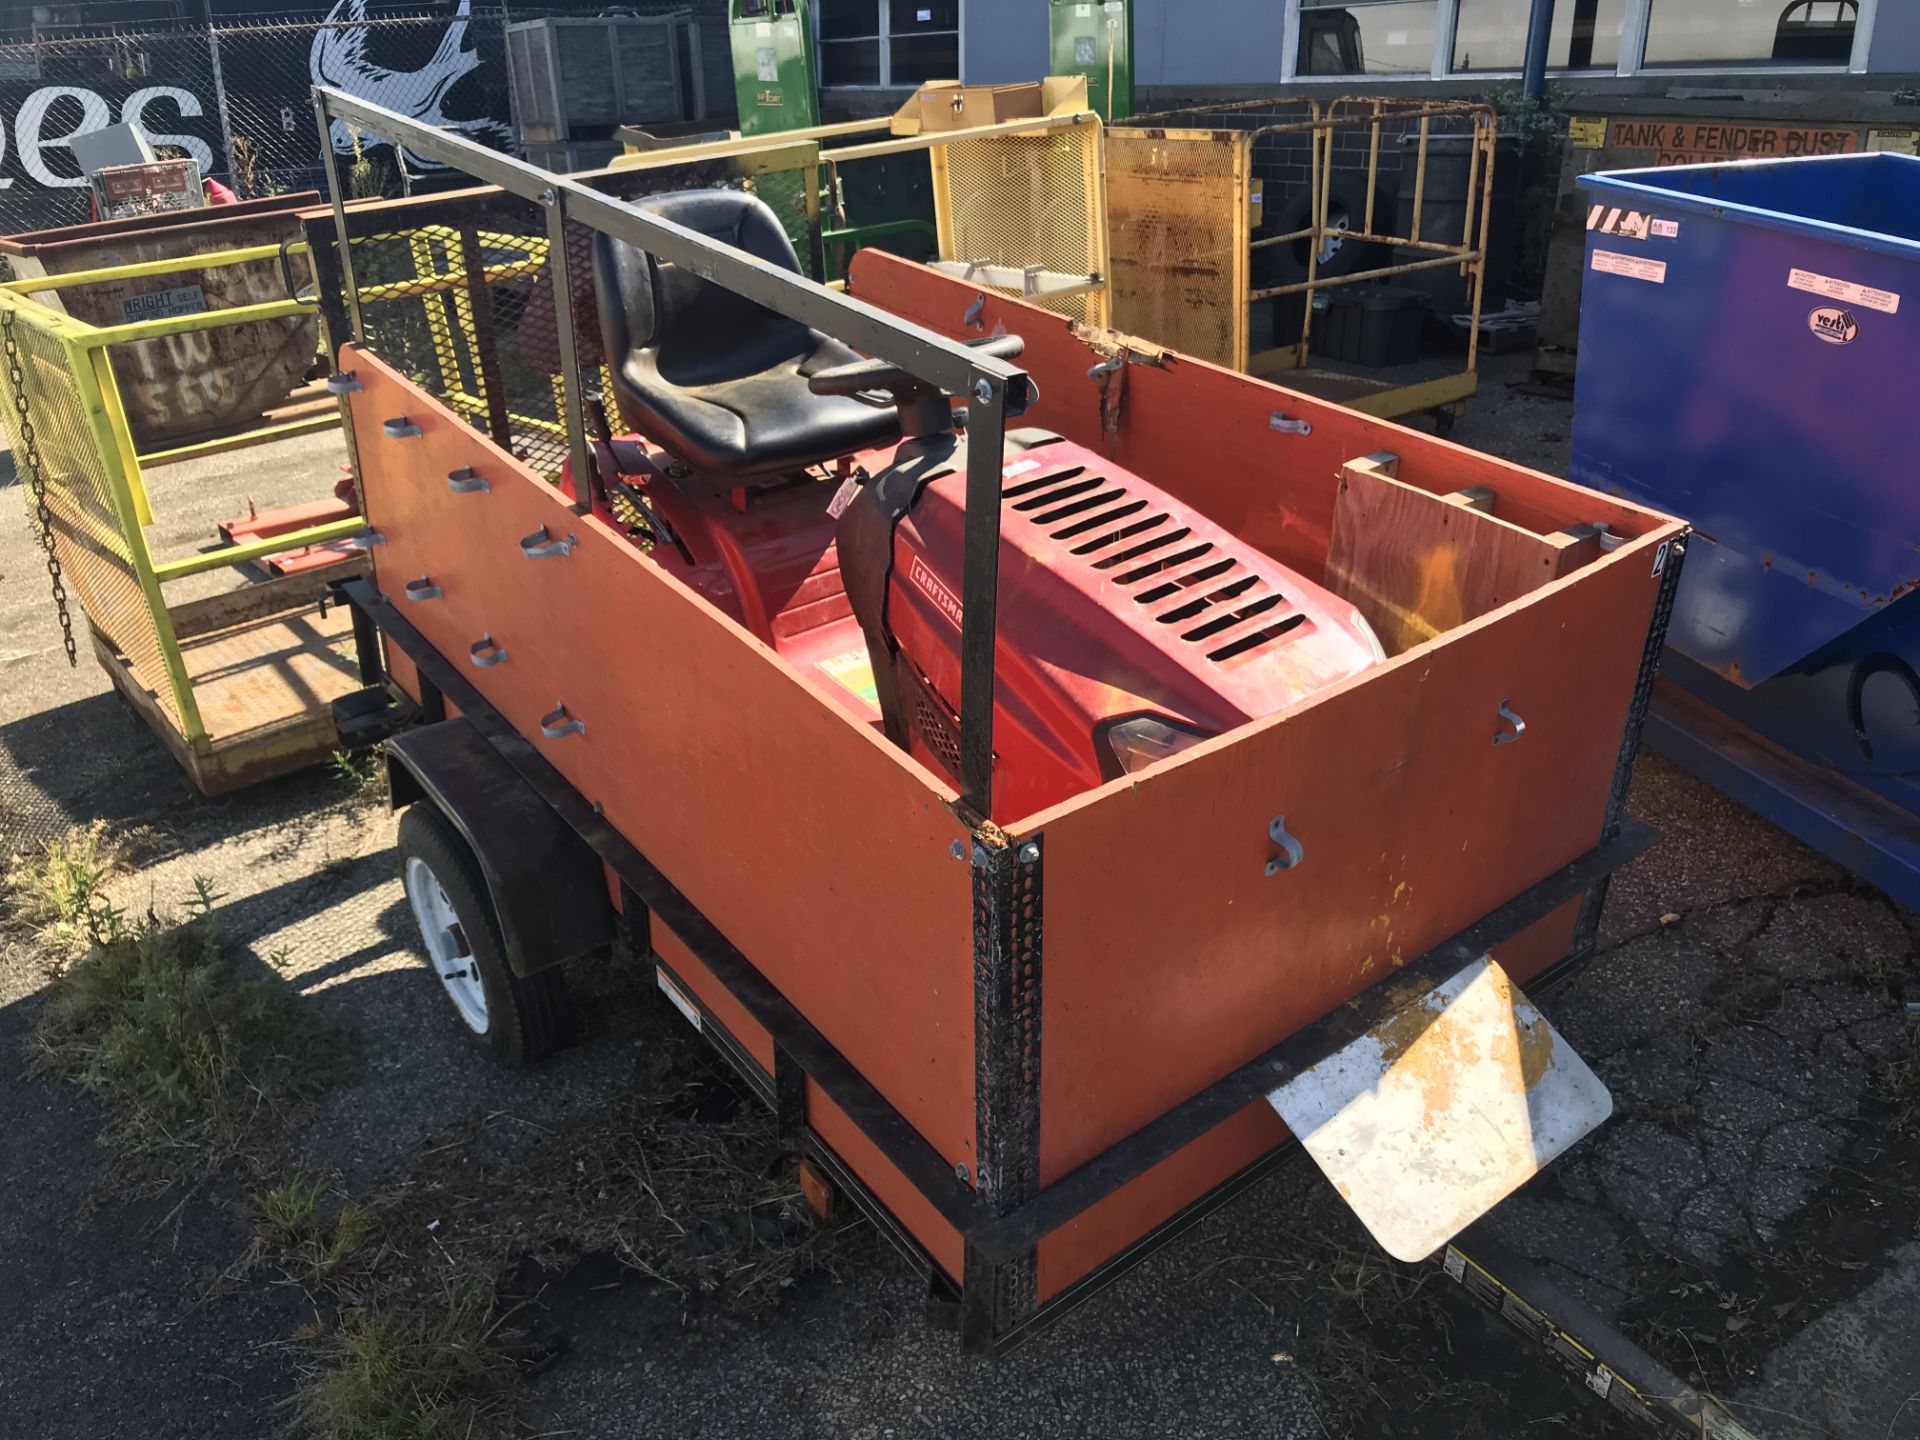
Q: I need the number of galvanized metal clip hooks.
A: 13